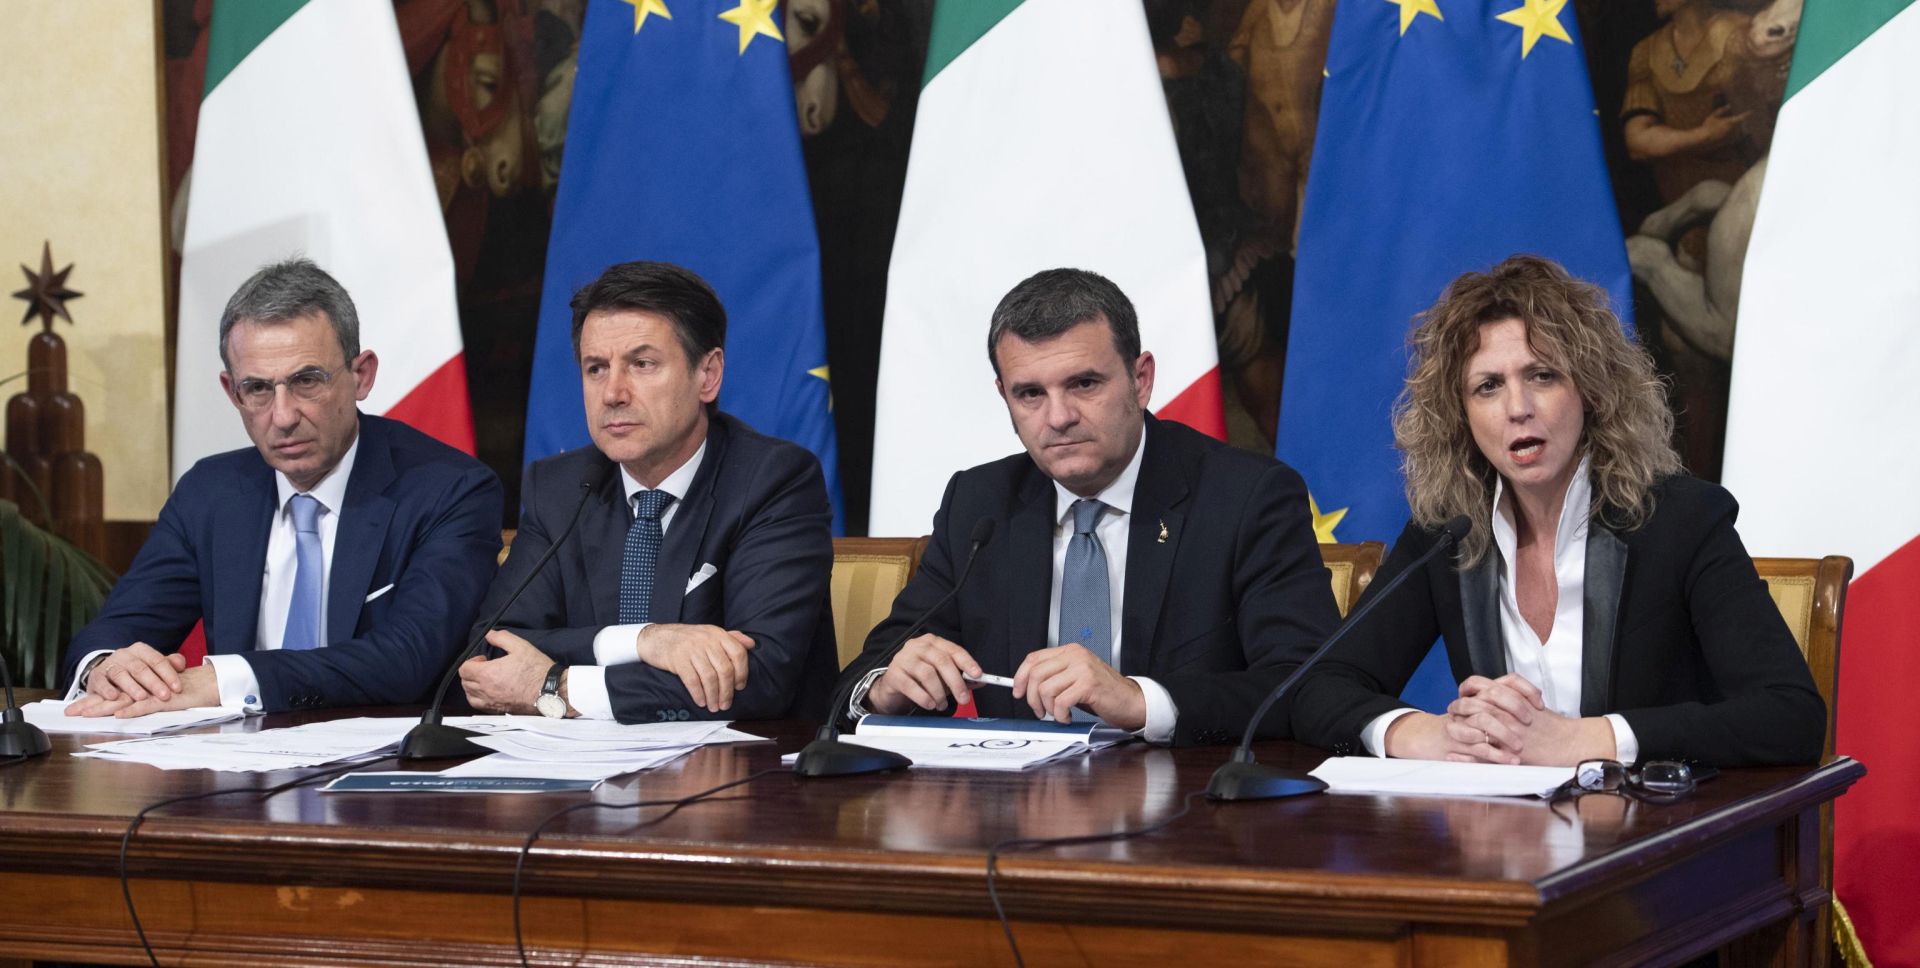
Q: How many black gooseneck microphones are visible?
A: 4